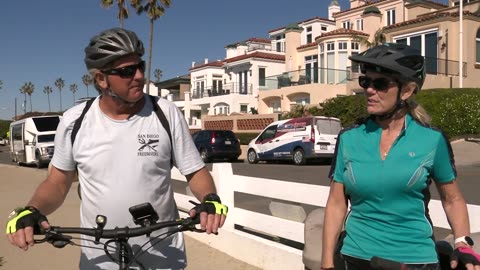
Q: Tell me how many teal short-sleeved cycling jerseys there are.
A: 1